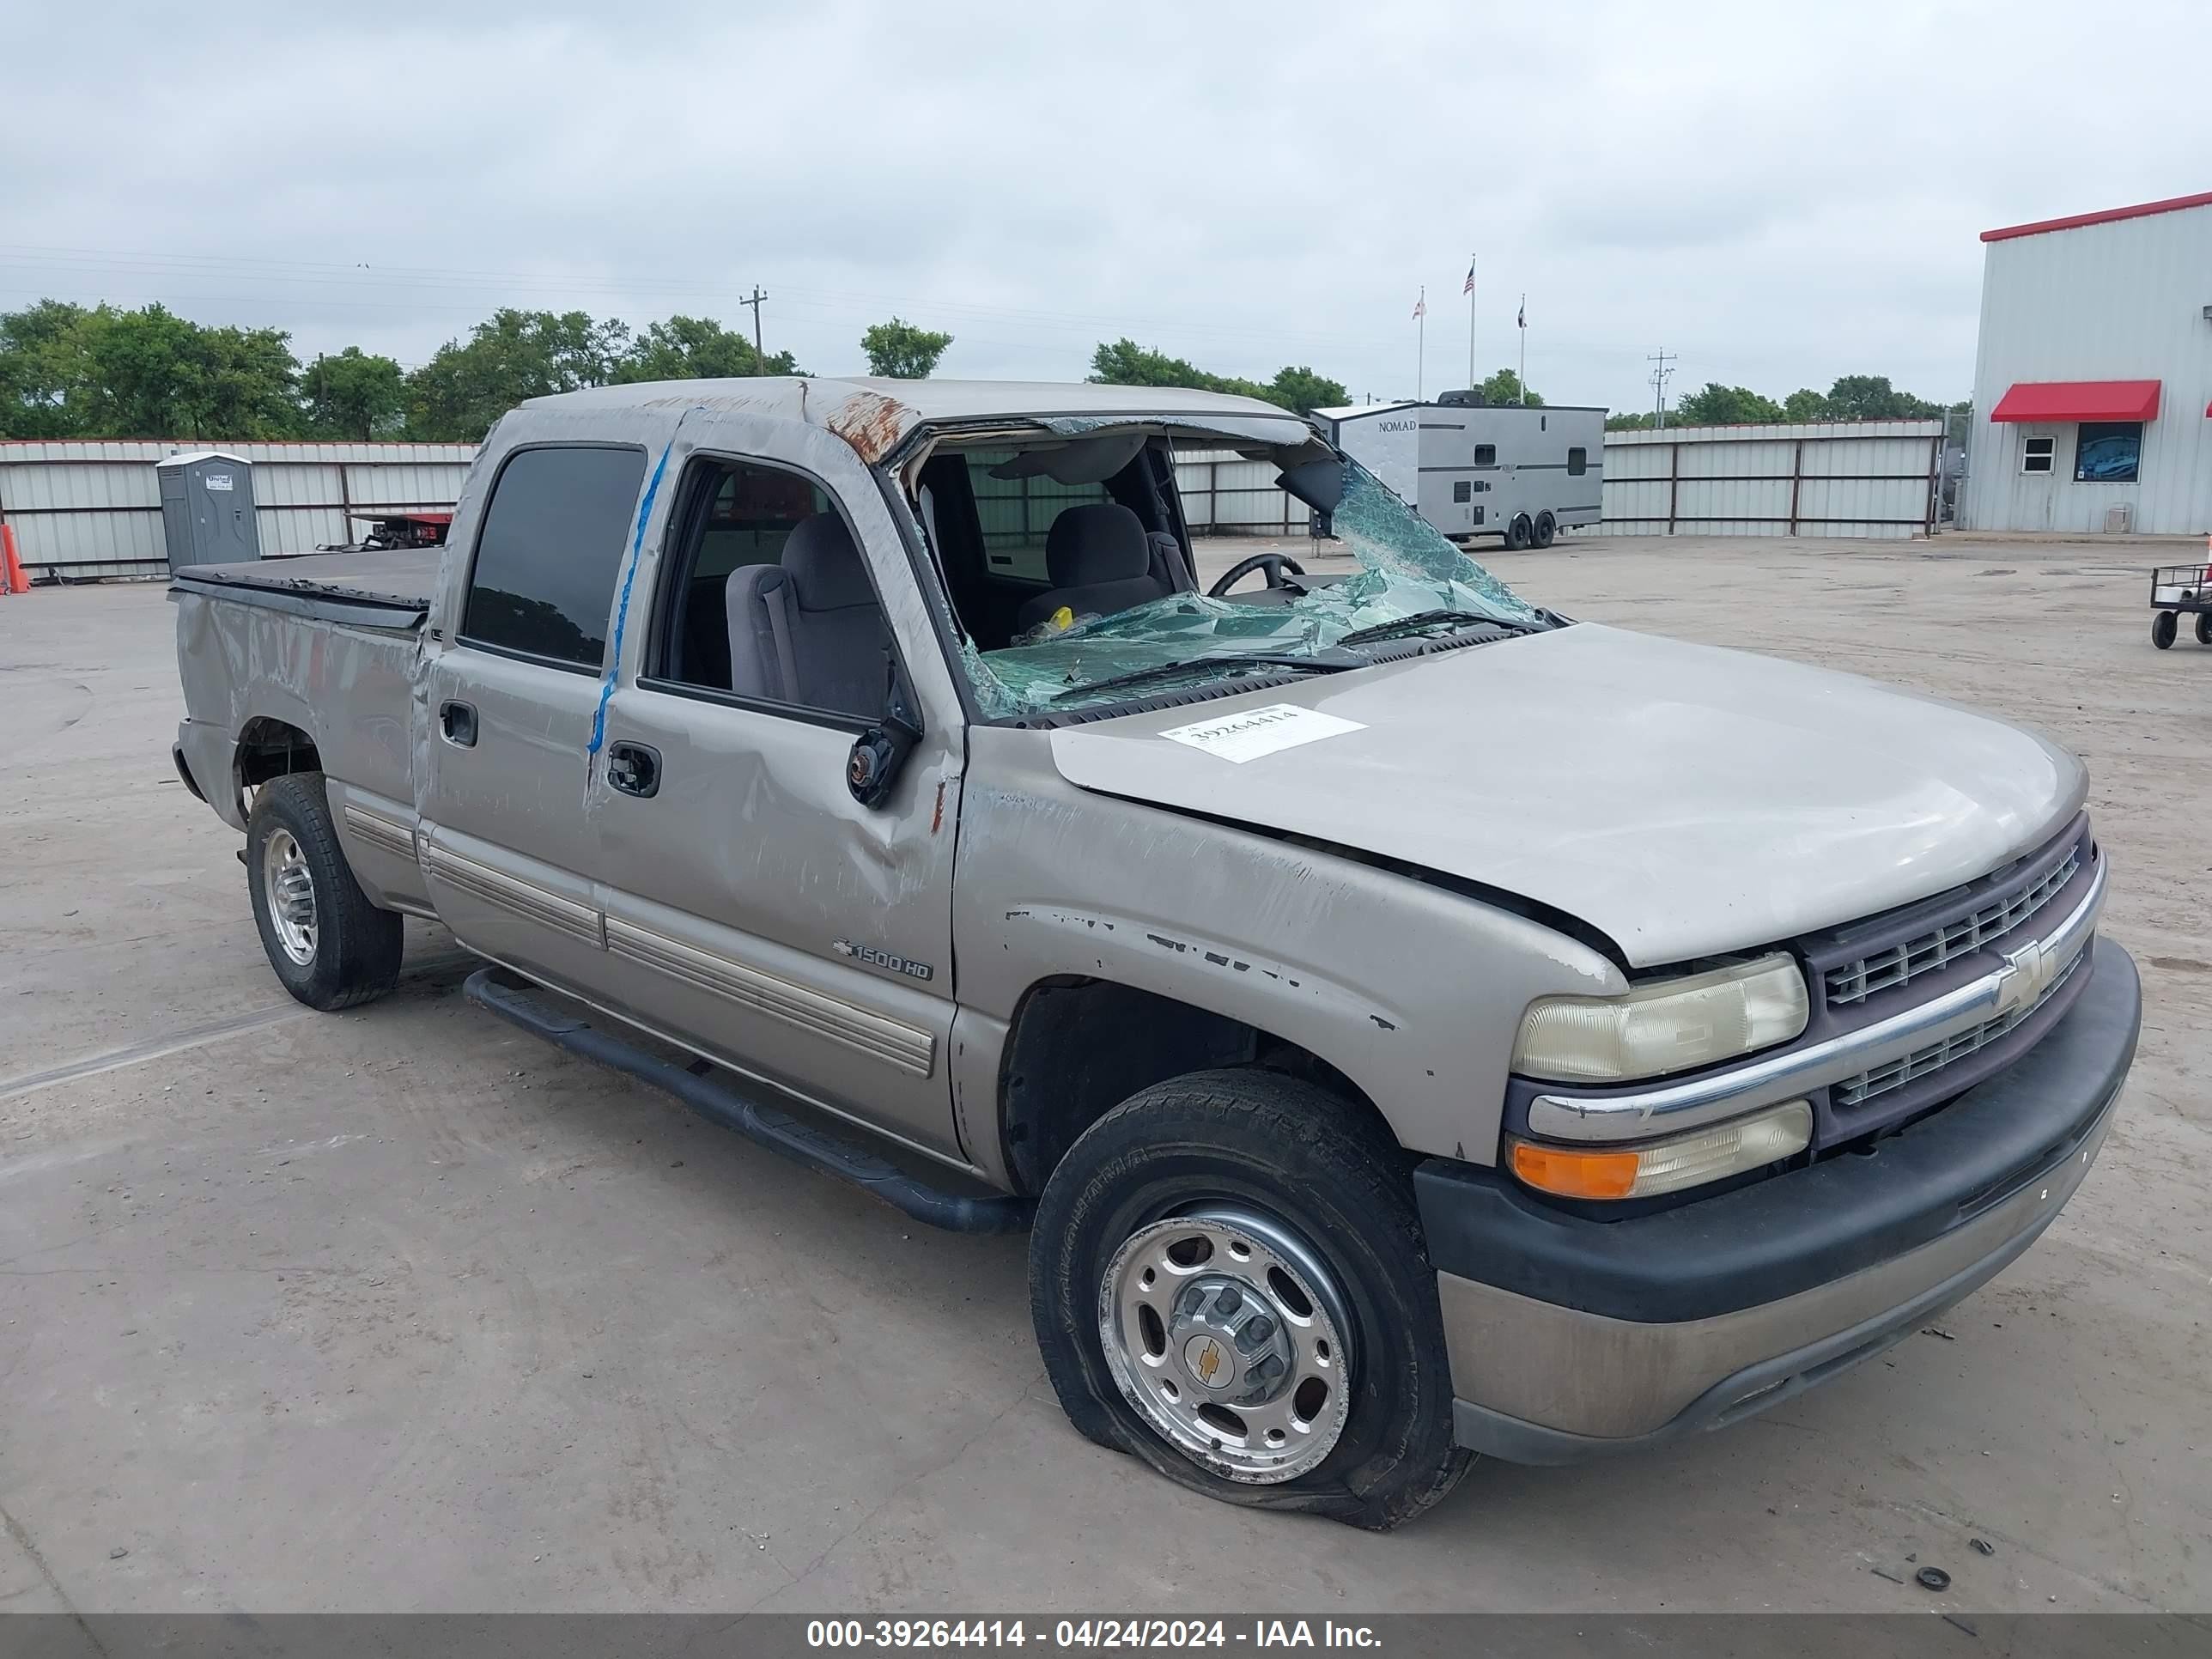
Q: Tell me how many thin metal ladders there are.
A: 0